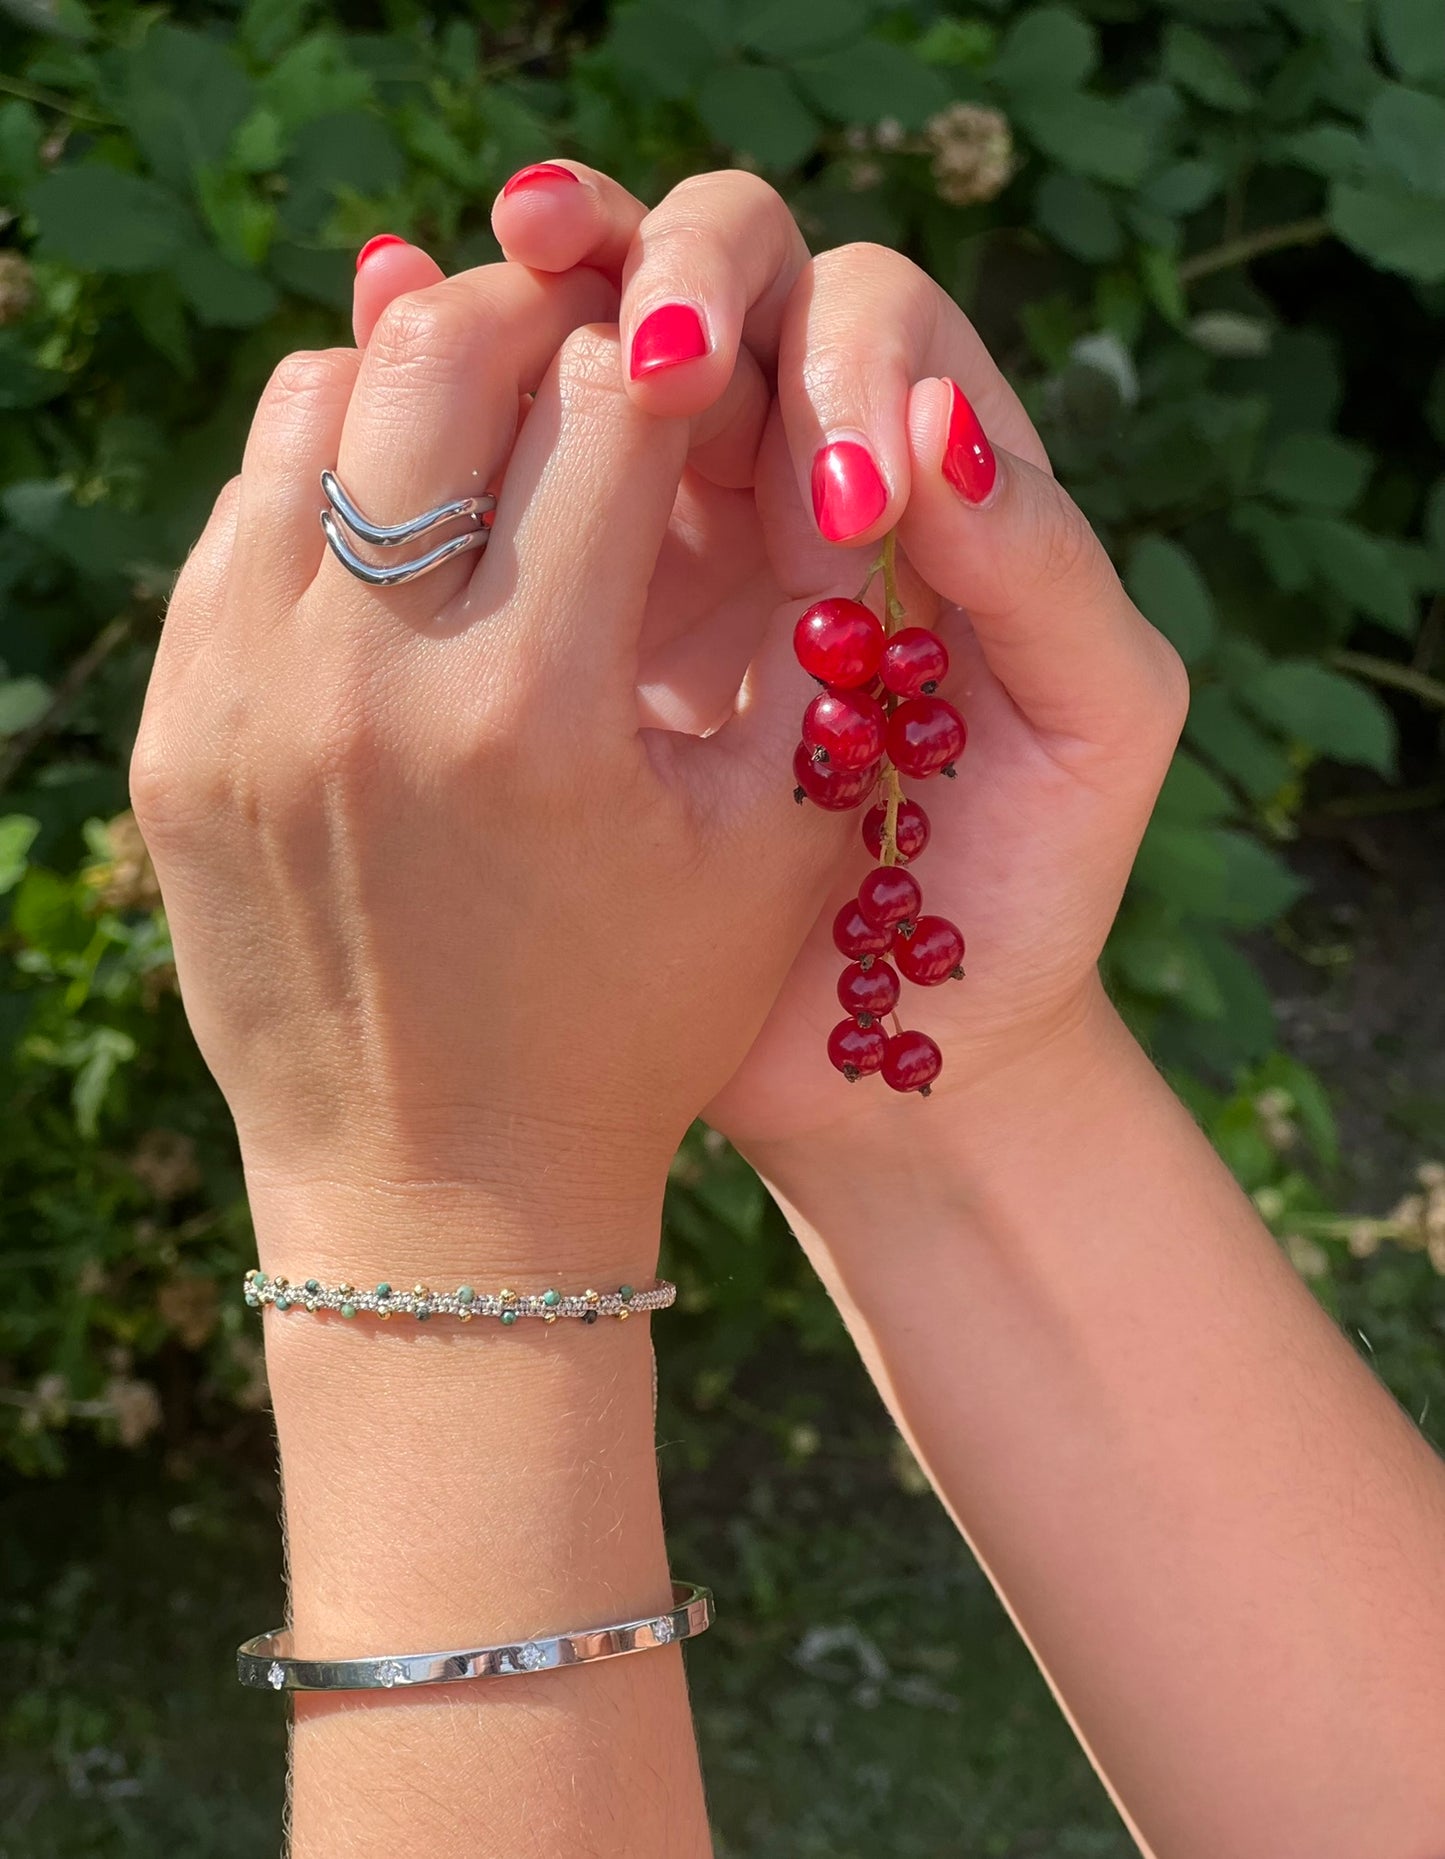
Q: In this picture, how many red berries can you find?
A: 12